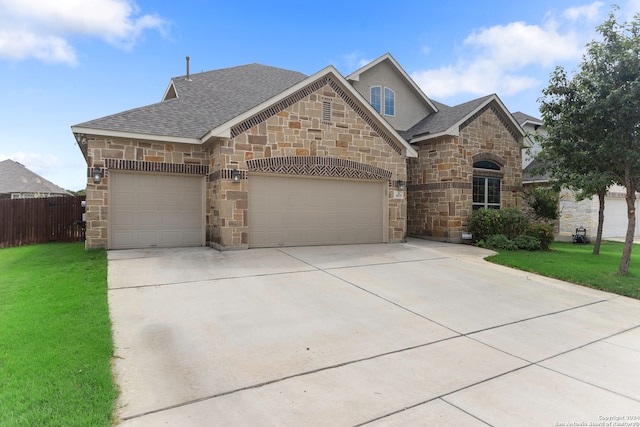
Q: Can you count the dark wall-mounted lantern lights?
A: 3